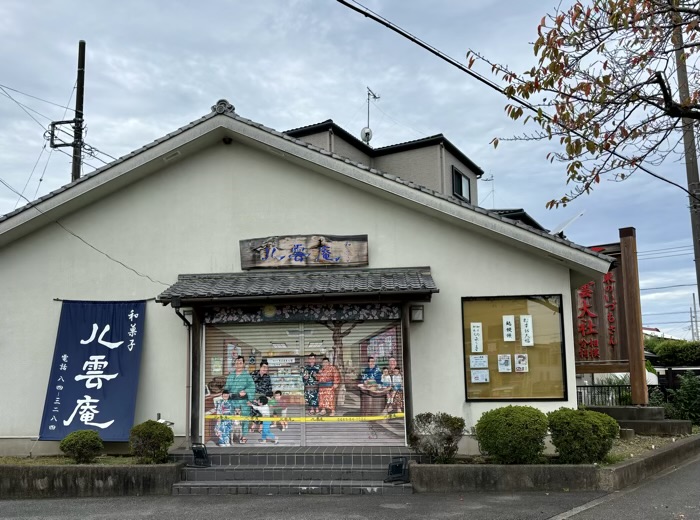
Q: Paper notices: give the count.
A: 7